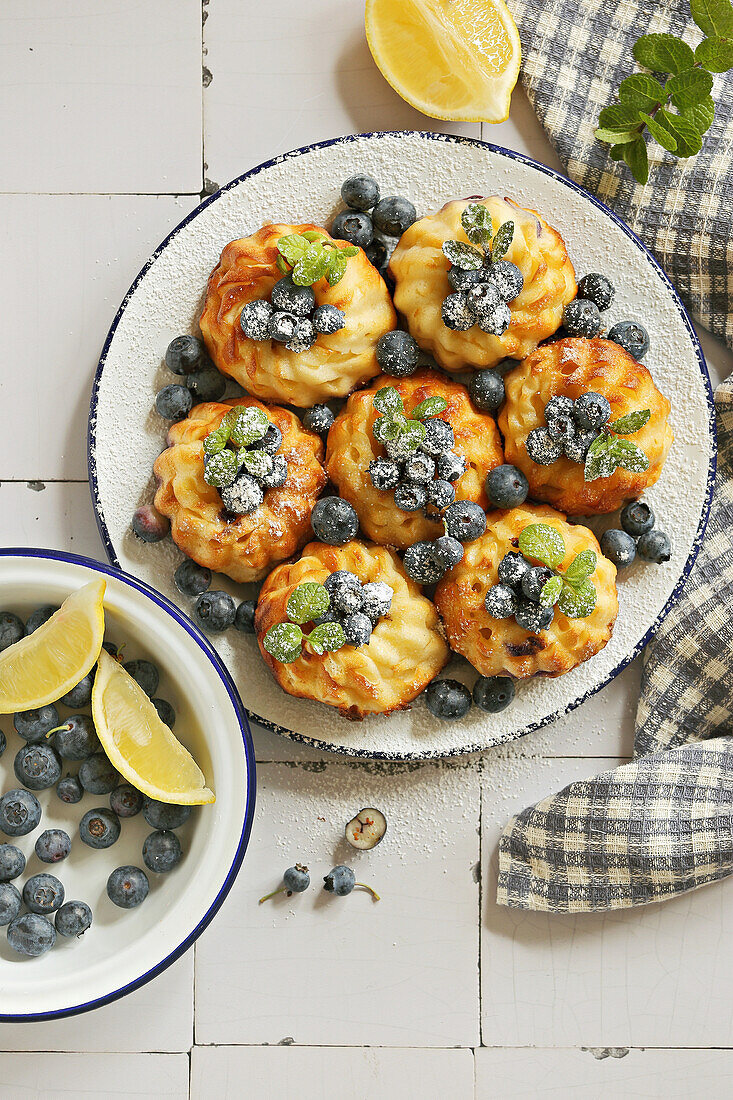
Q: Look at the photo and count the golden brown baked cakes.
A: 7